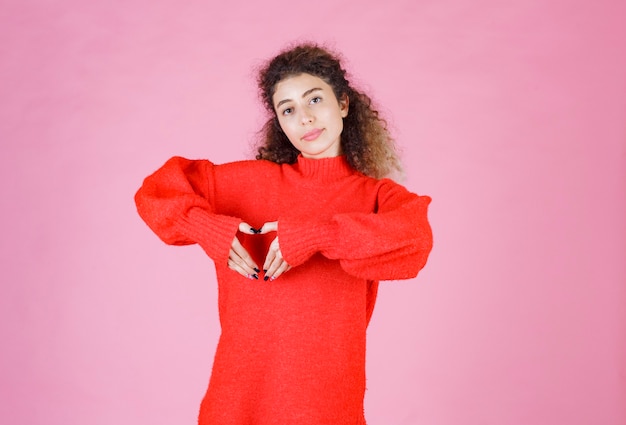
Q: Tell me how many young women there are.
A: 1